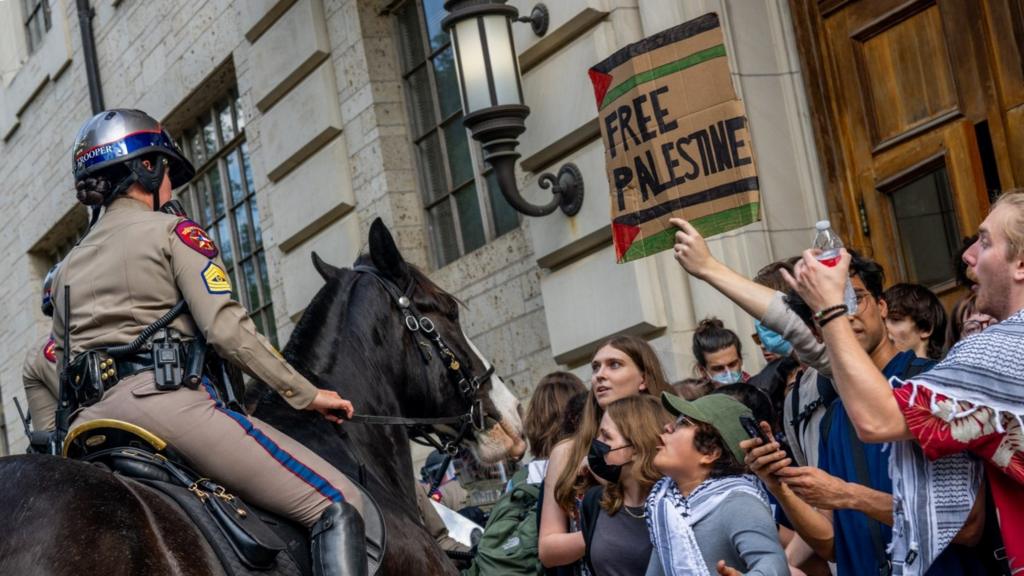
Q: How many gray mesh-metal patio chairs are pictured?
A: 0